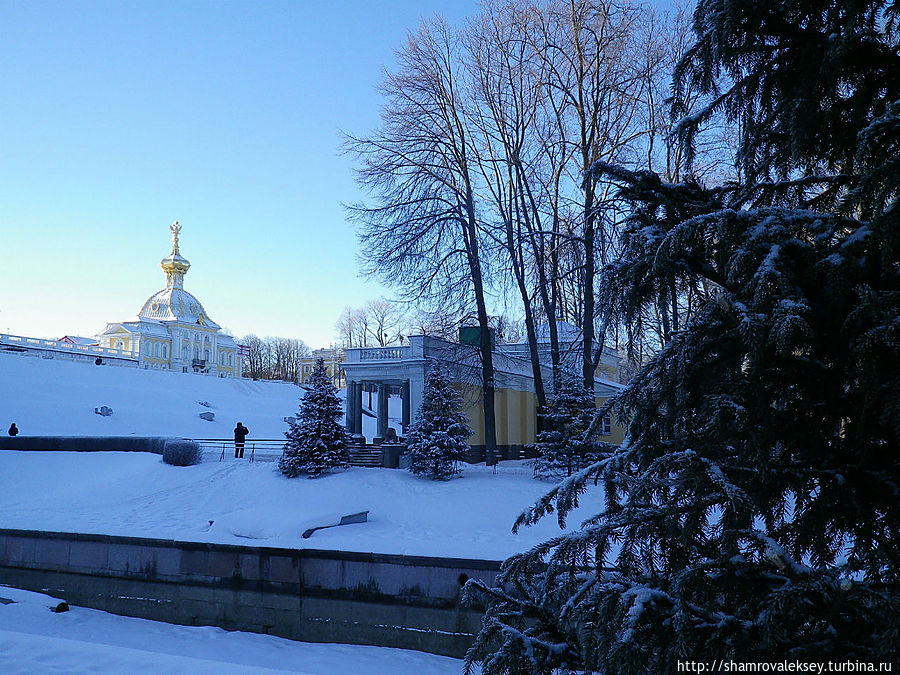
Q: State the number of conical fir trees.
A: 3